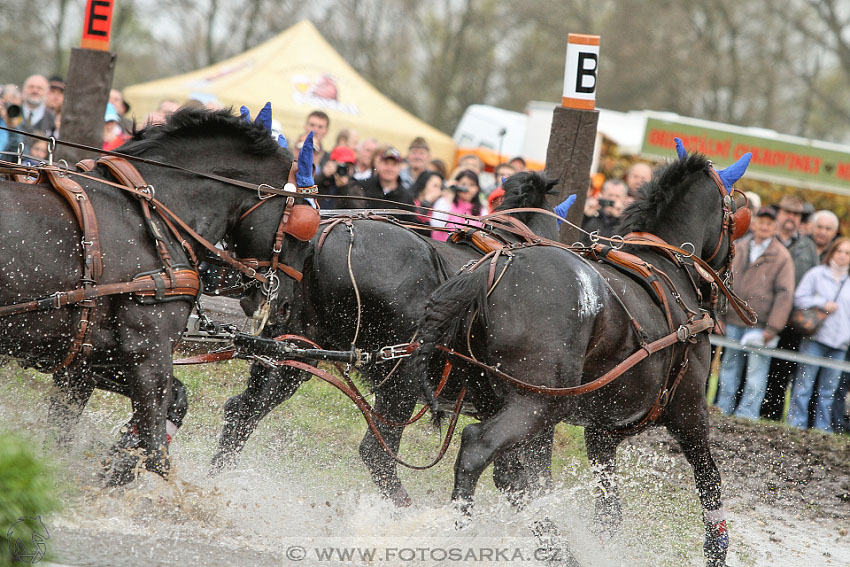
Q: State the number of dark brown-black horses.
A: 4